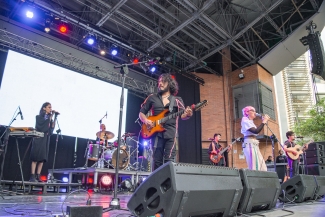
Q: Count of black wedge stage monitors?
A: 4